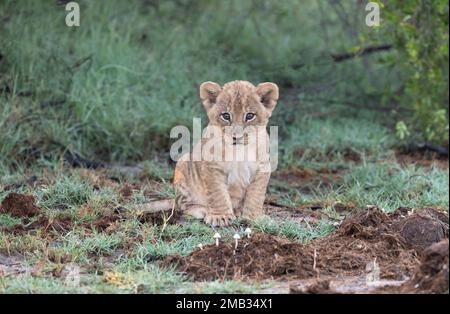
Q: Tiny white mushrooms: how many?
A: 4